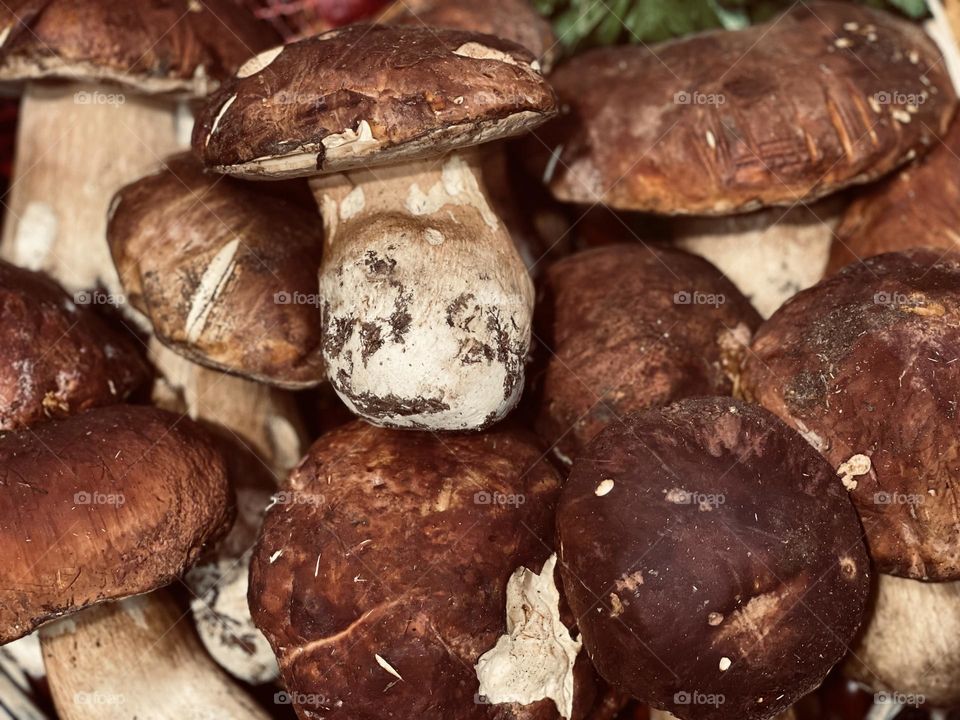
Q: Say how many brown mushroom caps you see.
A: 12